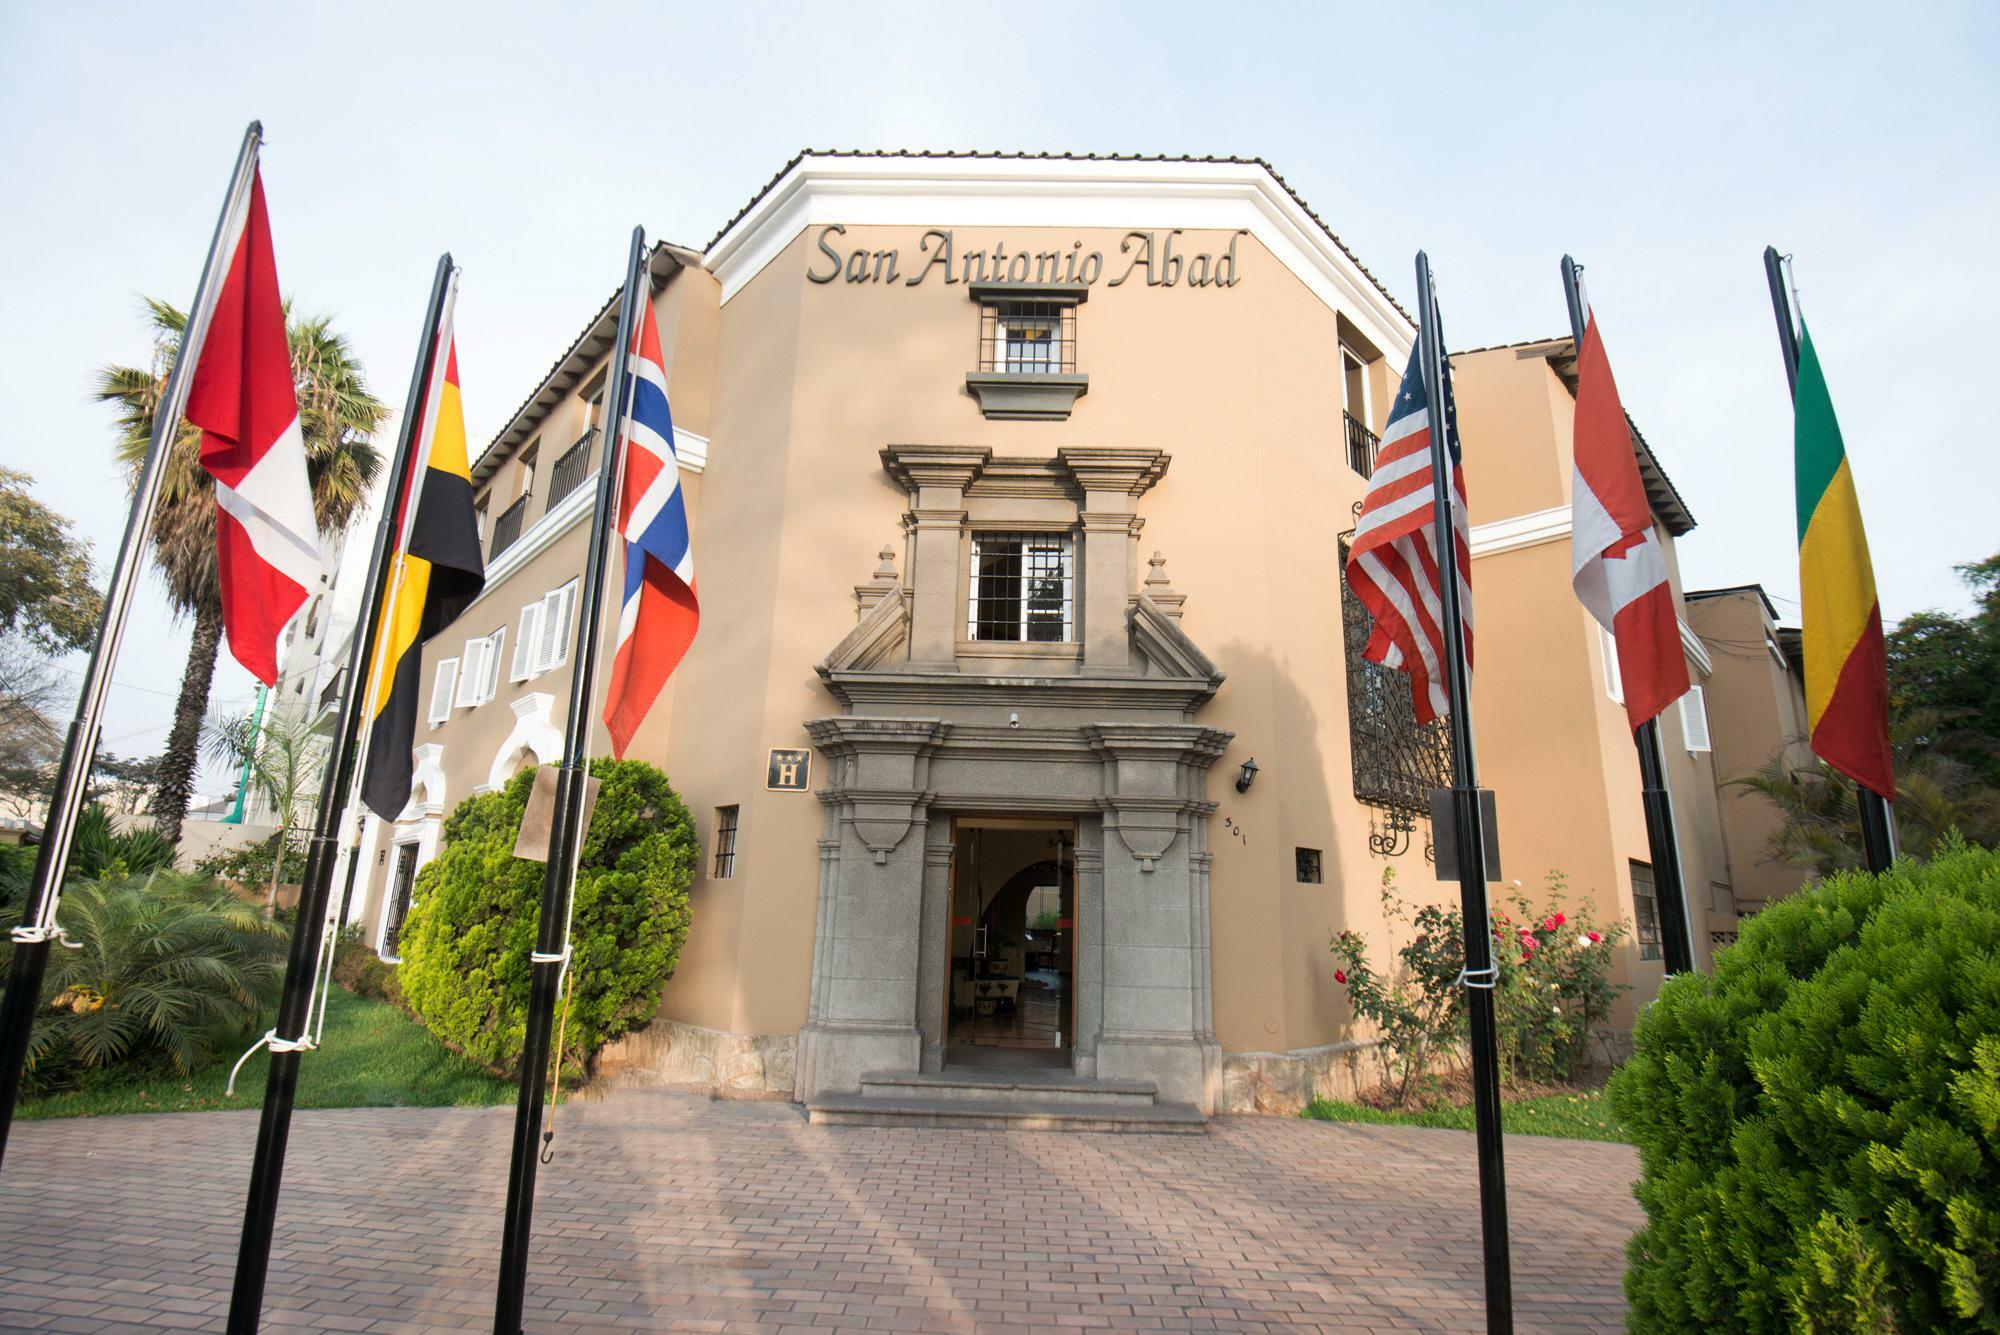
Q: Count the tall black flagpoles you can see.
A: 6